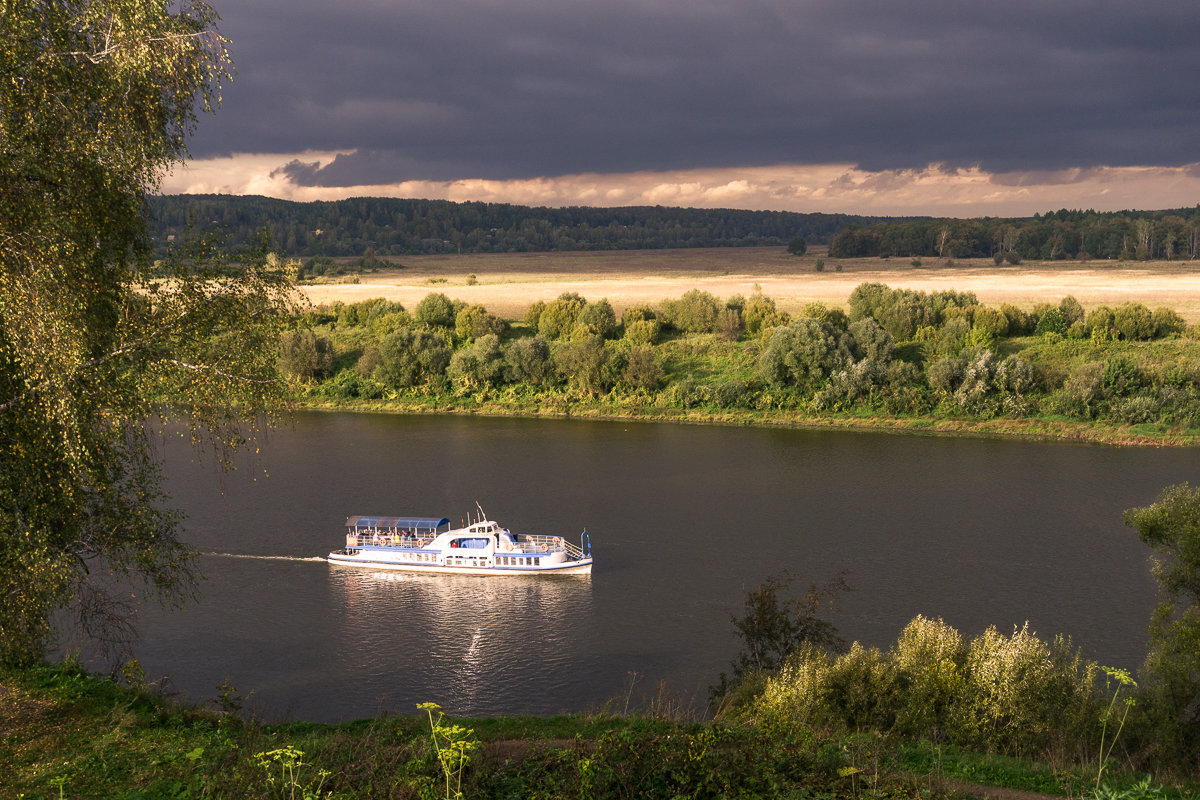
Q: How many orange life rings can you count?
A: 7